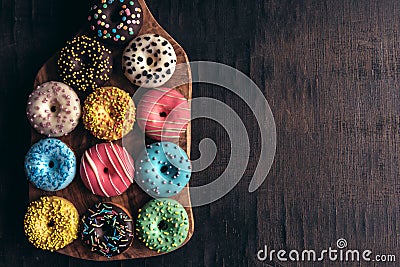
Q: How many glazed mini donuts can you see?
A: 12